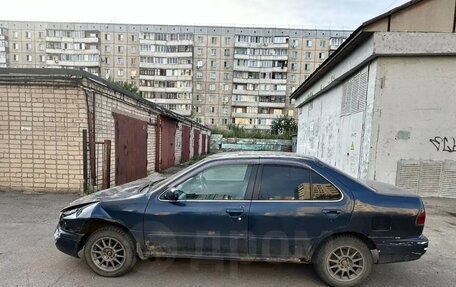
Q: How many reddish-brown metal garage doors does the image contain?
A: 5